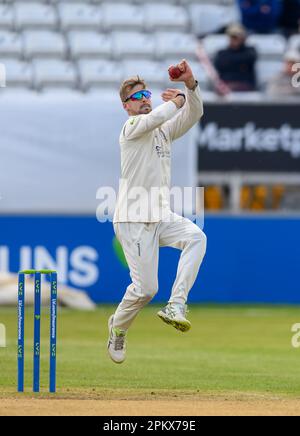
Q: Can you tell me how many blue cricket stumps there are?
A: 3